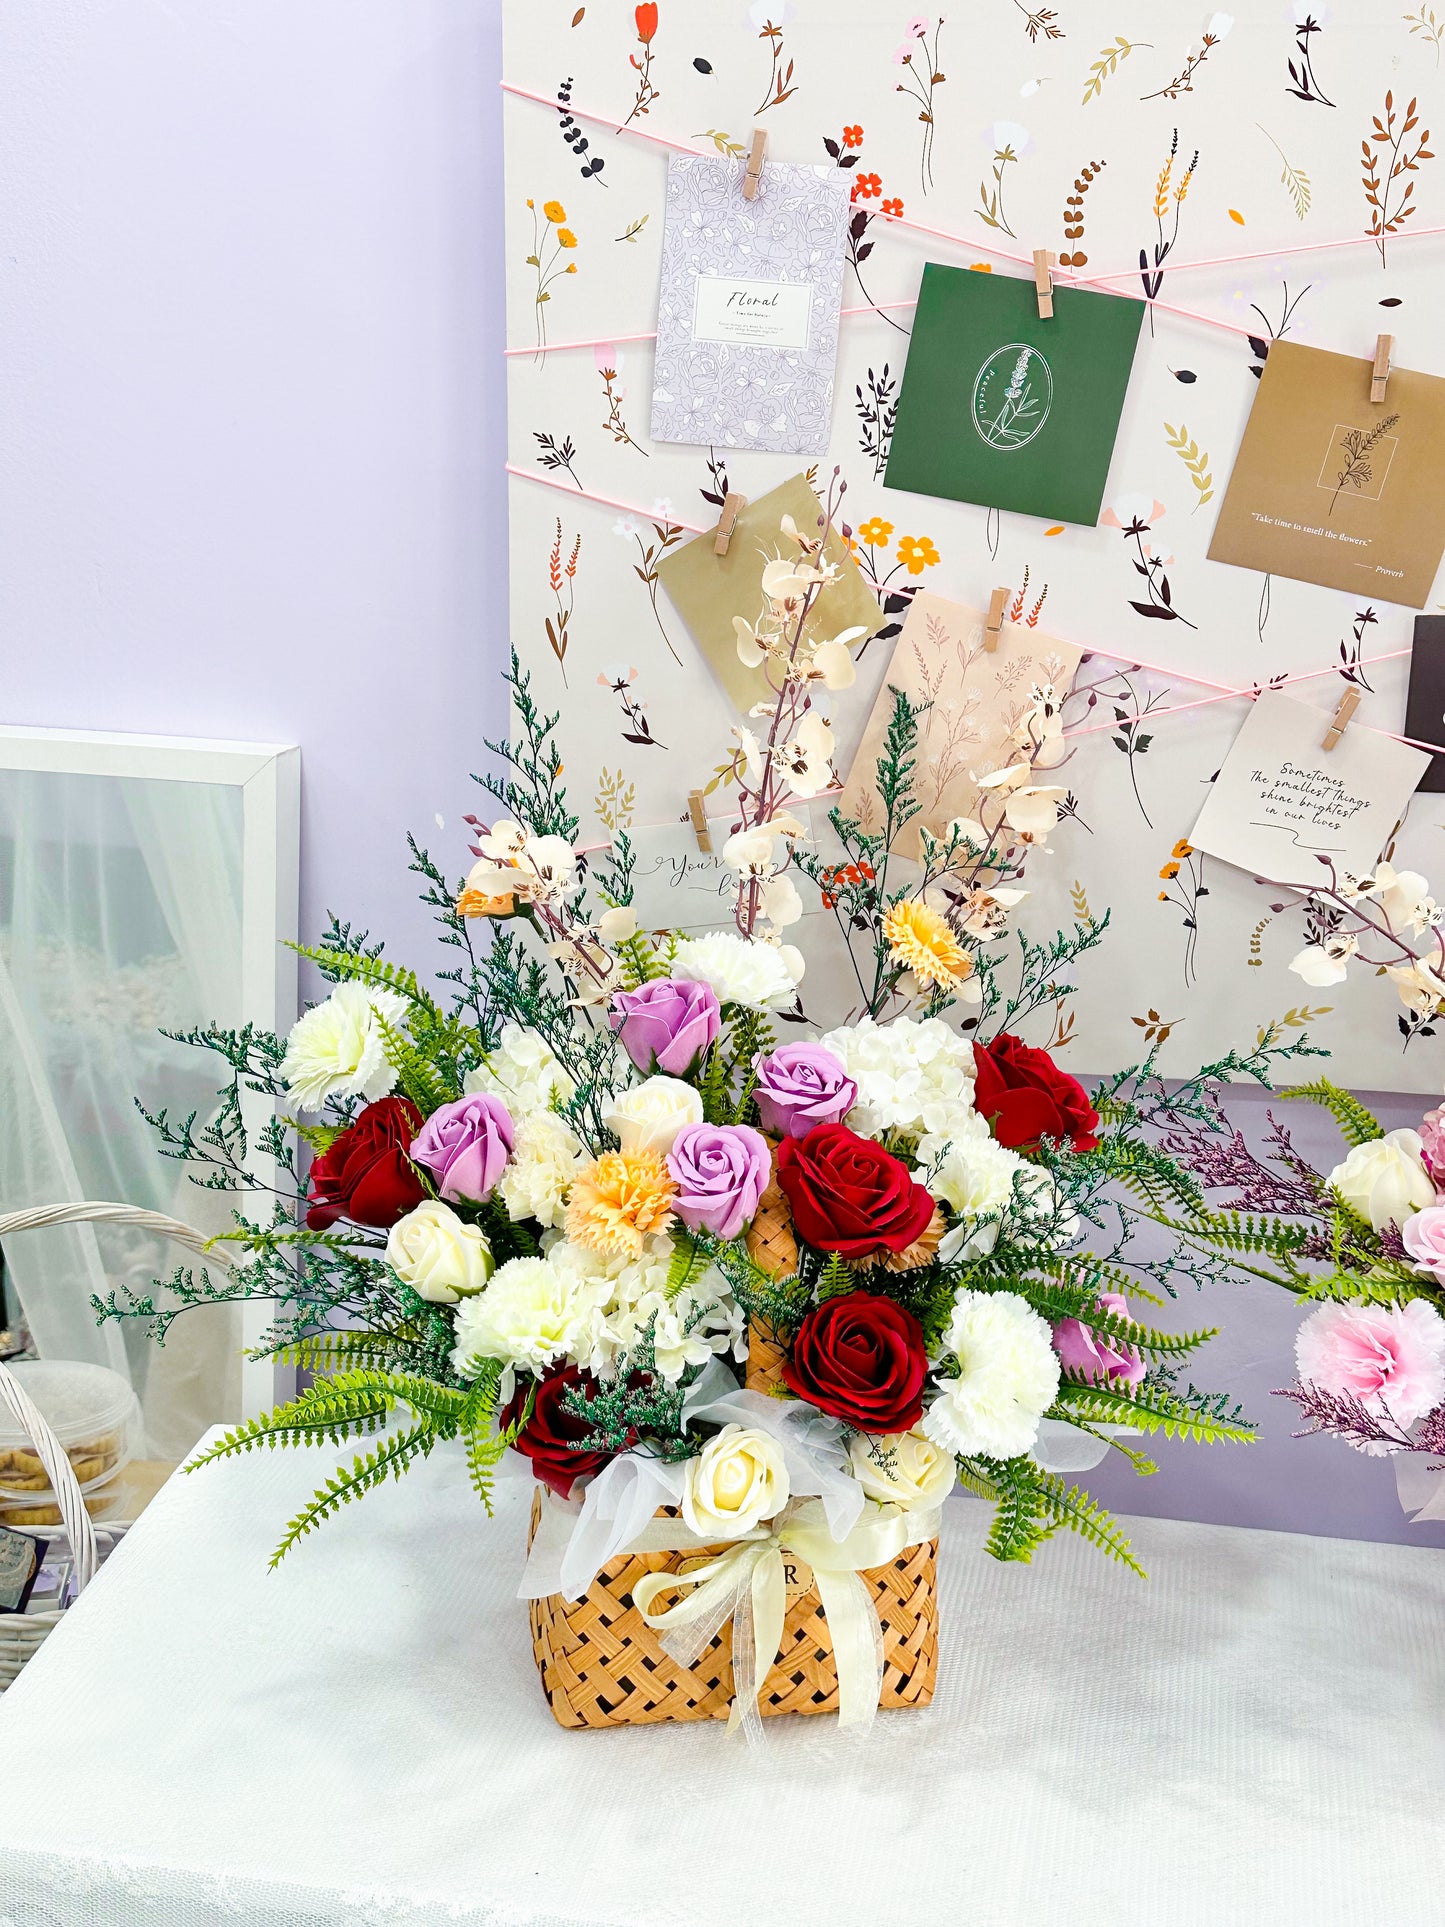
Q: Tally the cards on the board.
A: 8